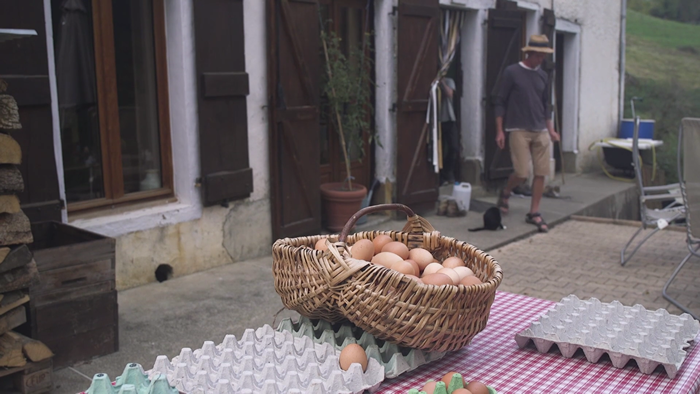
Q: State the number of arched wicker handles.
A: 1